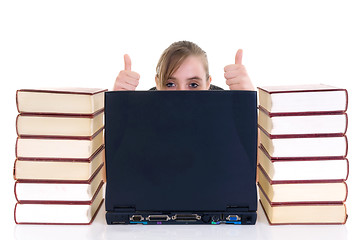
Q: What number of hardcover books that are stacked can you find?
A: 12